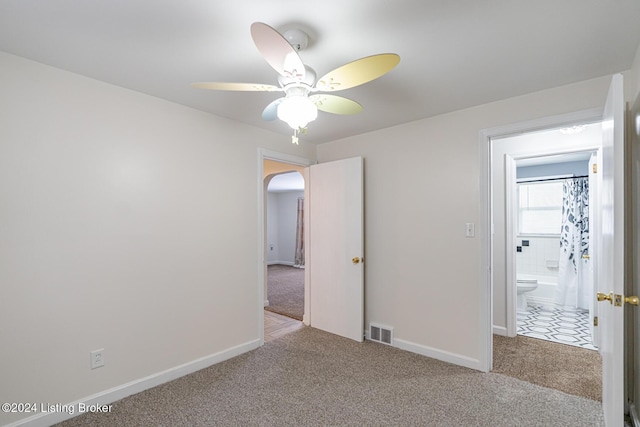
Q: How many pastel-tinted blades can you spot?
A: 5